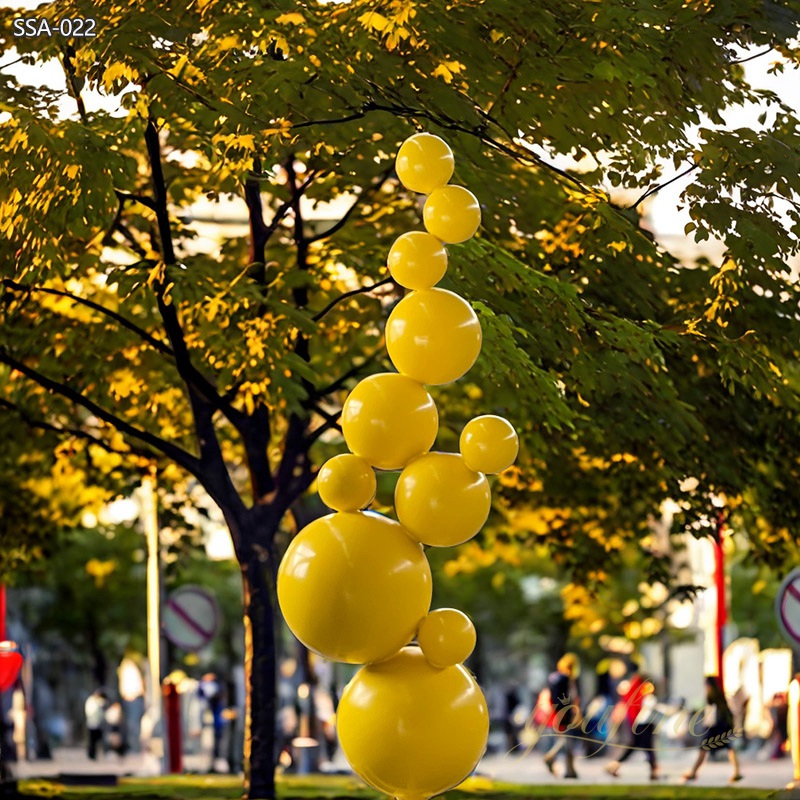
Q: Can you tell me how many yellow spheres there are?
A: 11